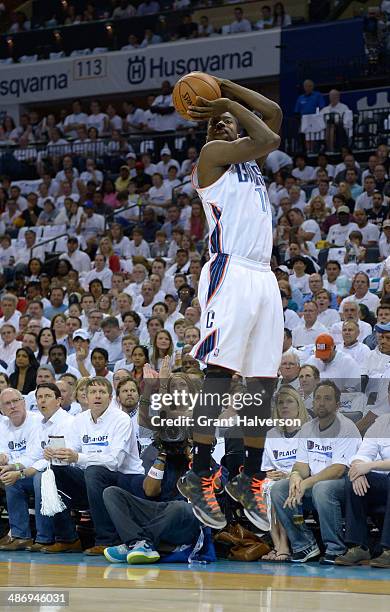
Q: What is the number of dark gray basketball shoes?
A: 2